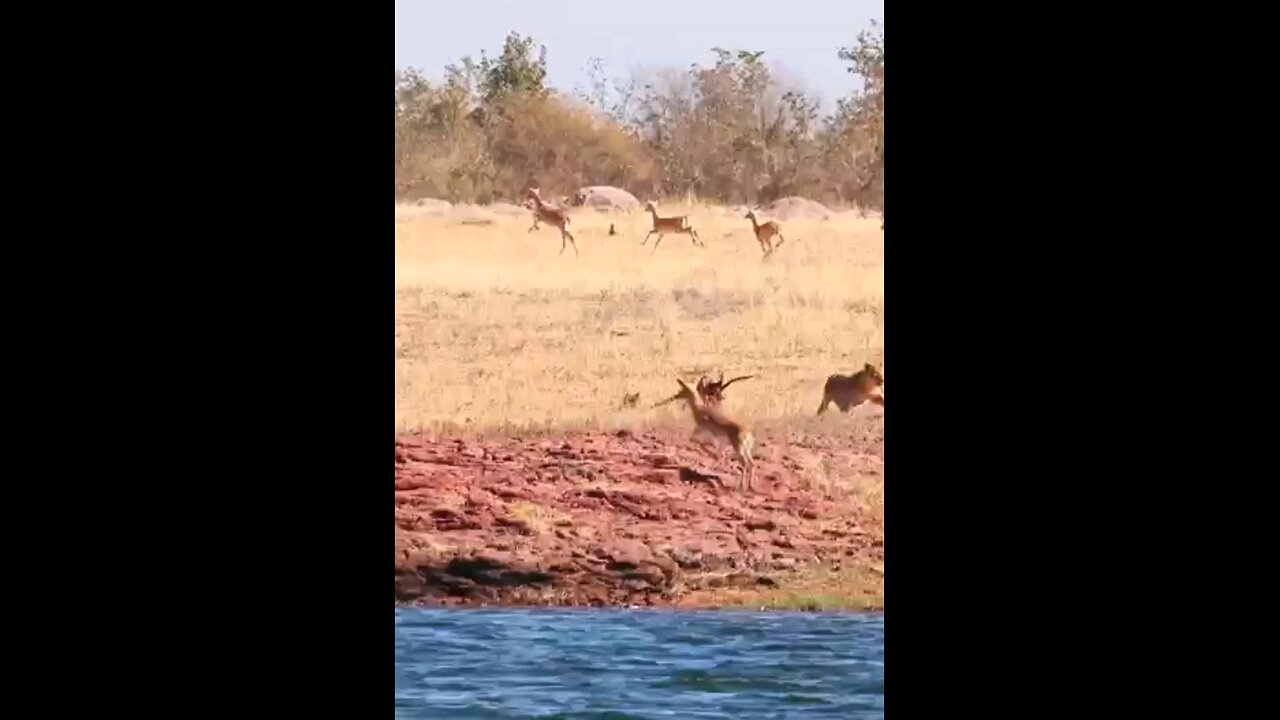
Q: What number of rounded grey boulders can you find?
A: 2